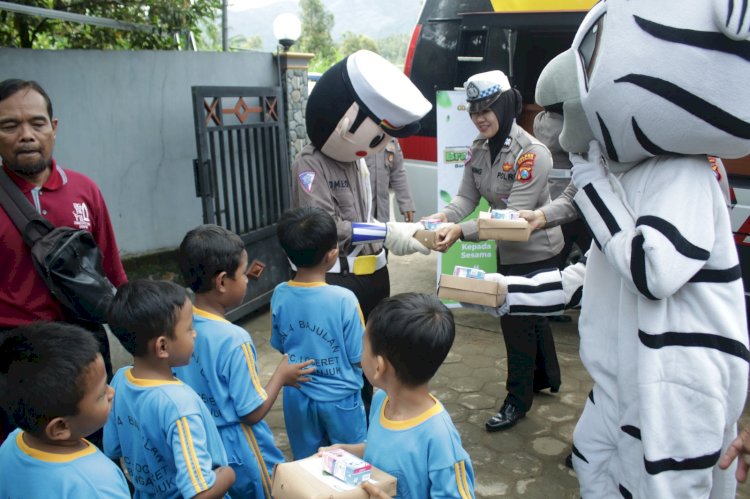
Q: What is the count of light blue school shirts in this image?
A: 5